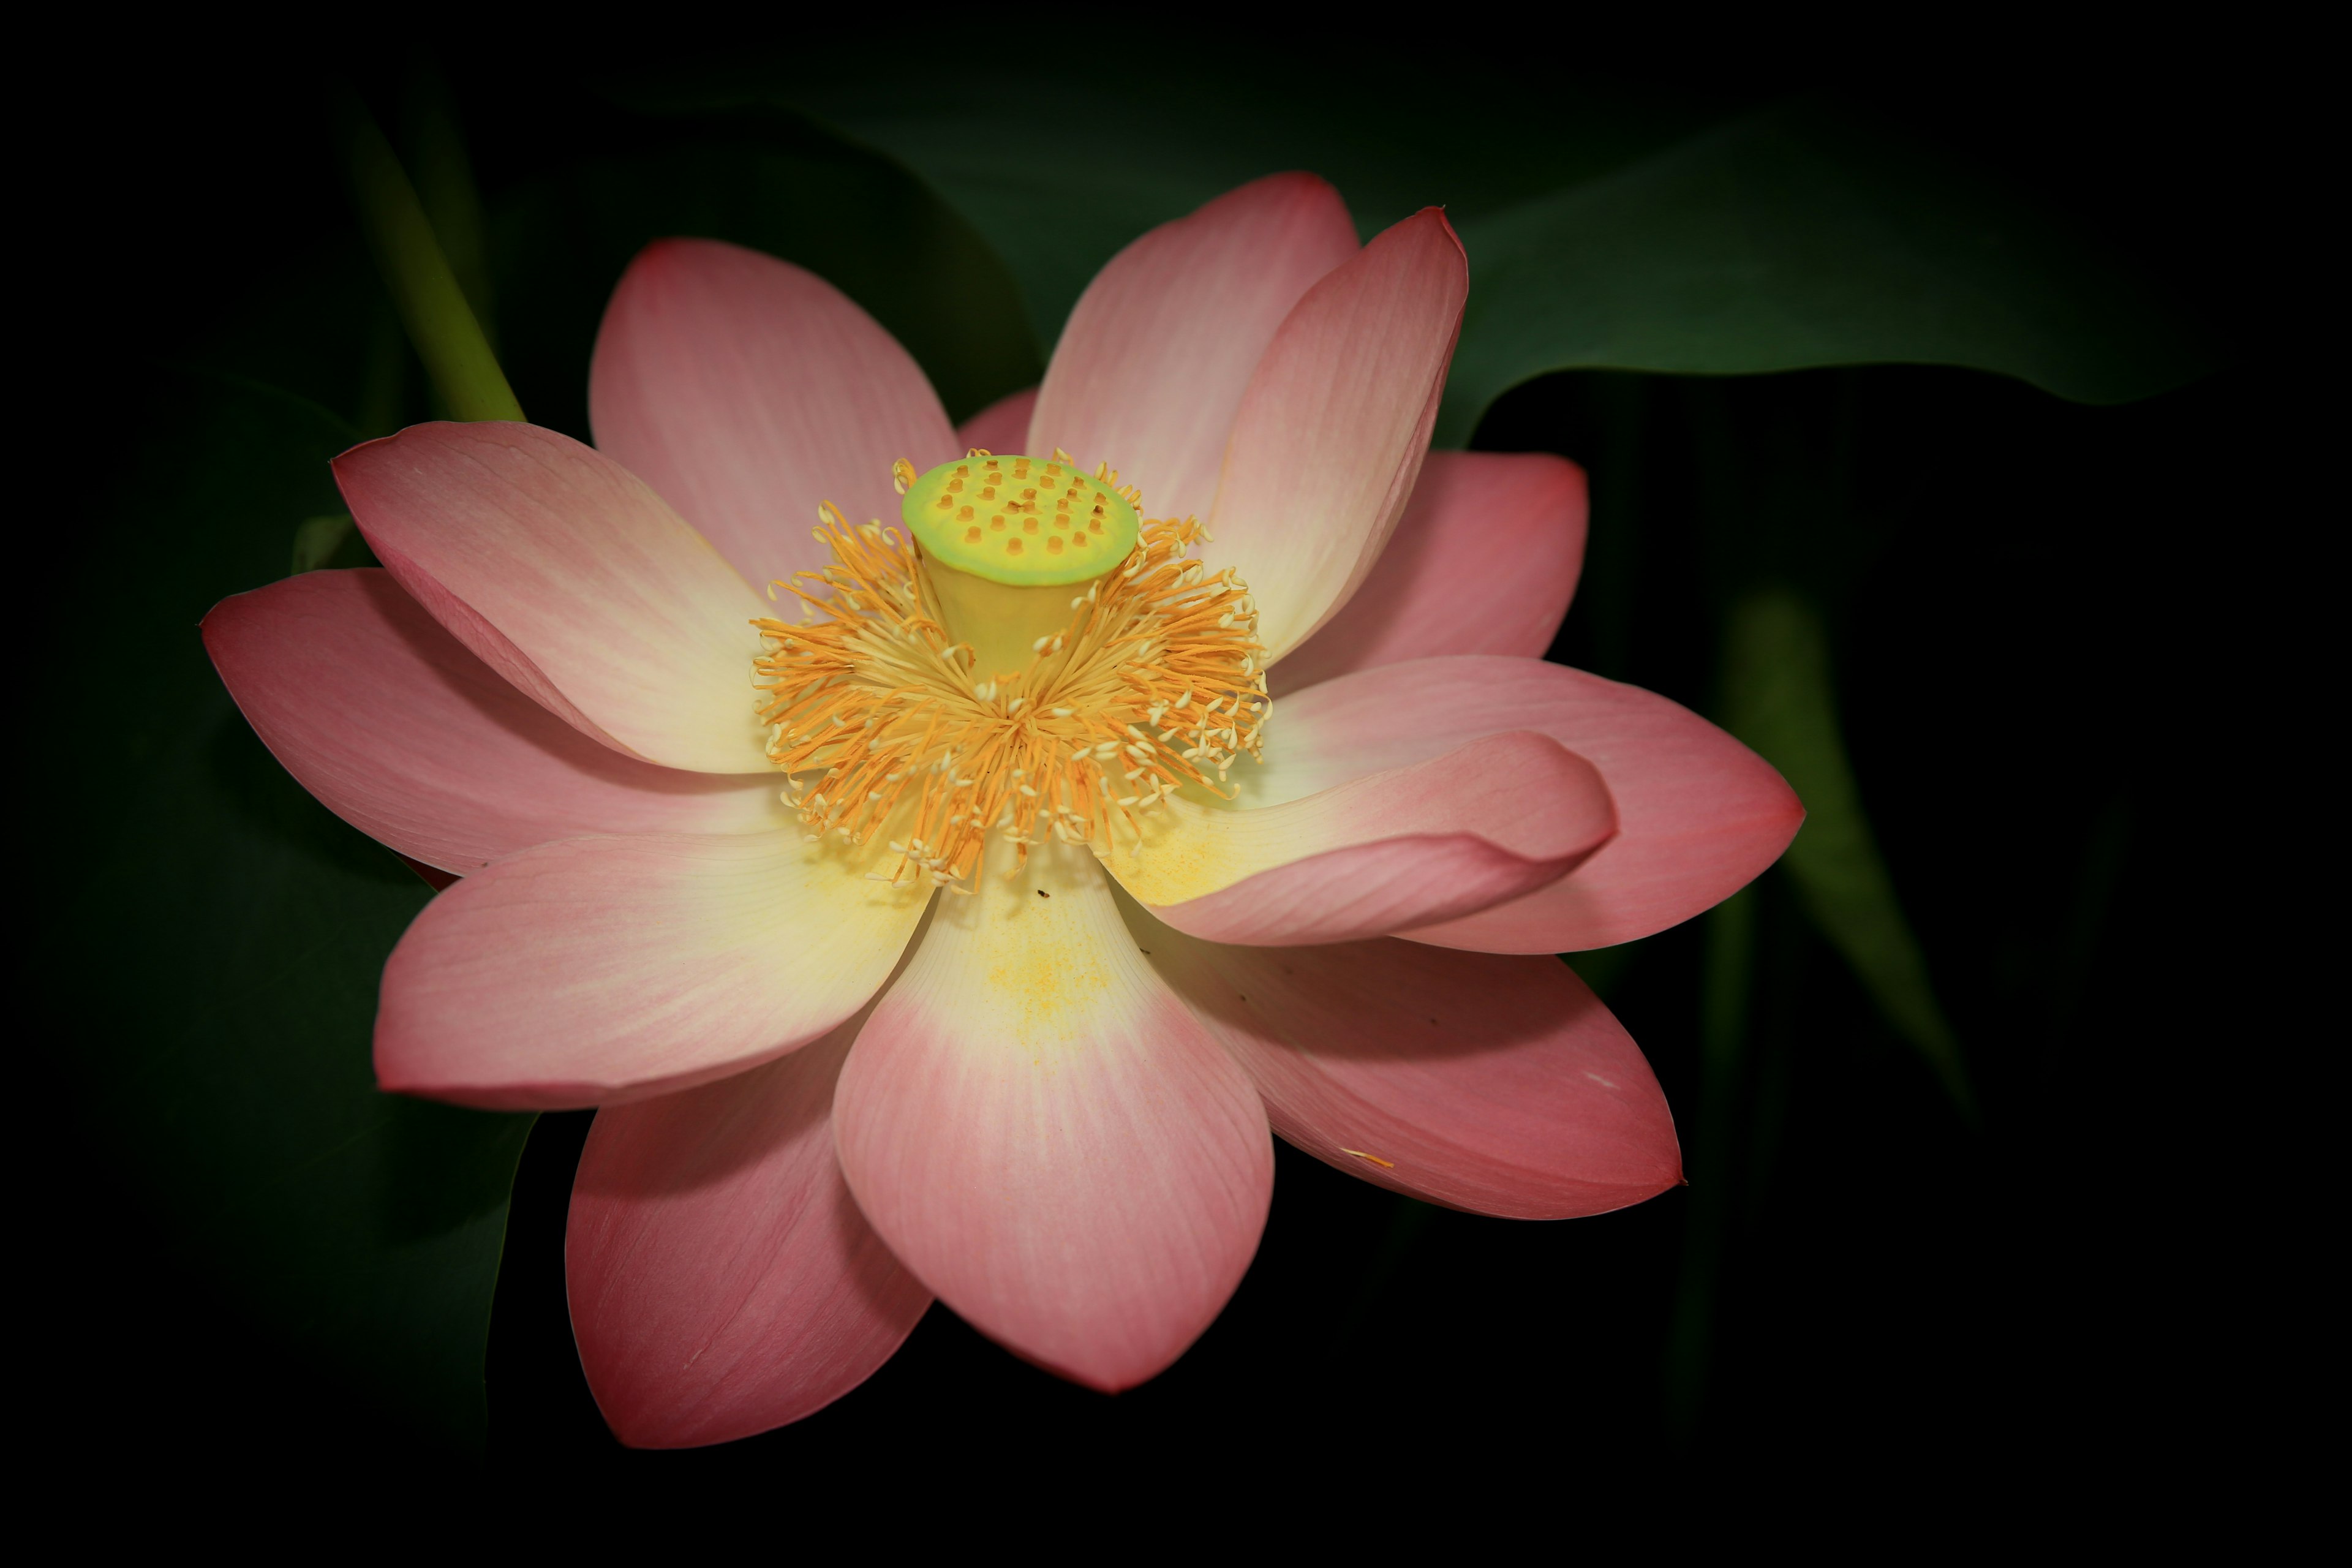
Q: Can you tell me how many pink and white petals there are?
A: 13